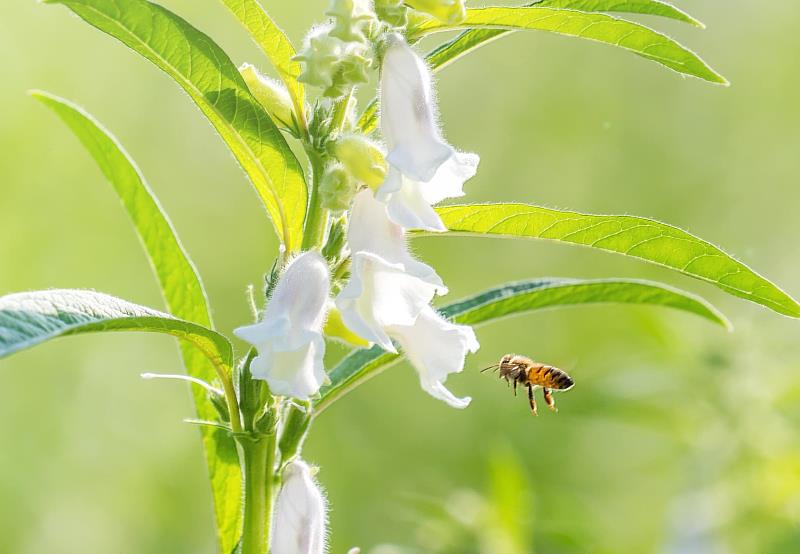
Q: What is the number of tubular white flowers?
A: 5